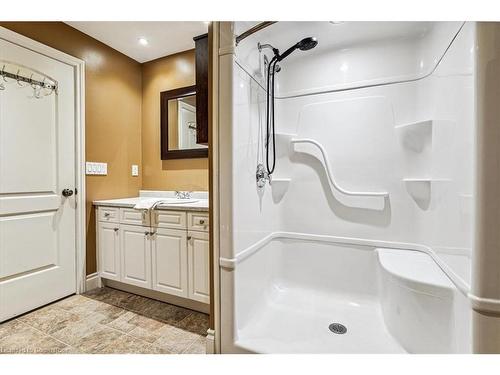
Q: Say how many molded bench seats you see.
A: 1